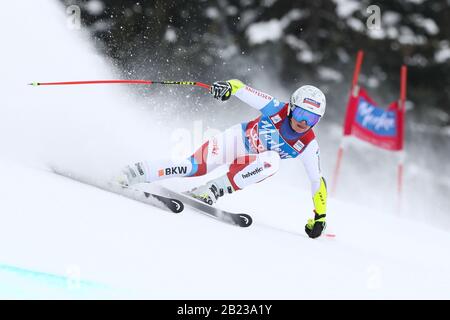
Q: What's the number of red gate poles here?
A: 2